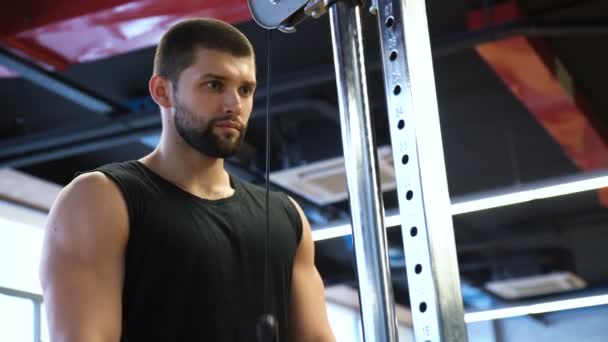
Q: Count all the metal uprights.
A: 2